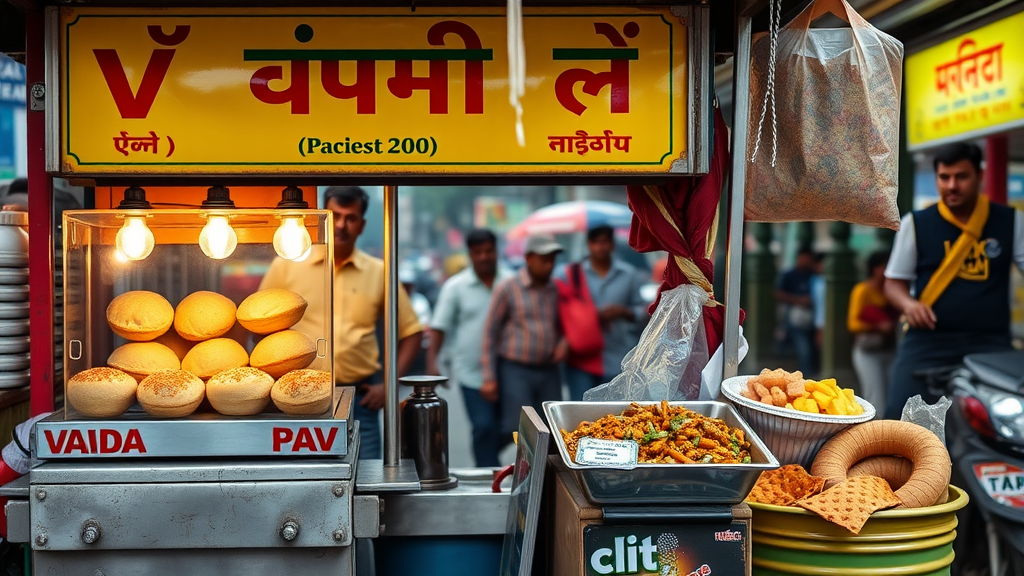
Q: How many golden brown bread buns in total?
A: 10